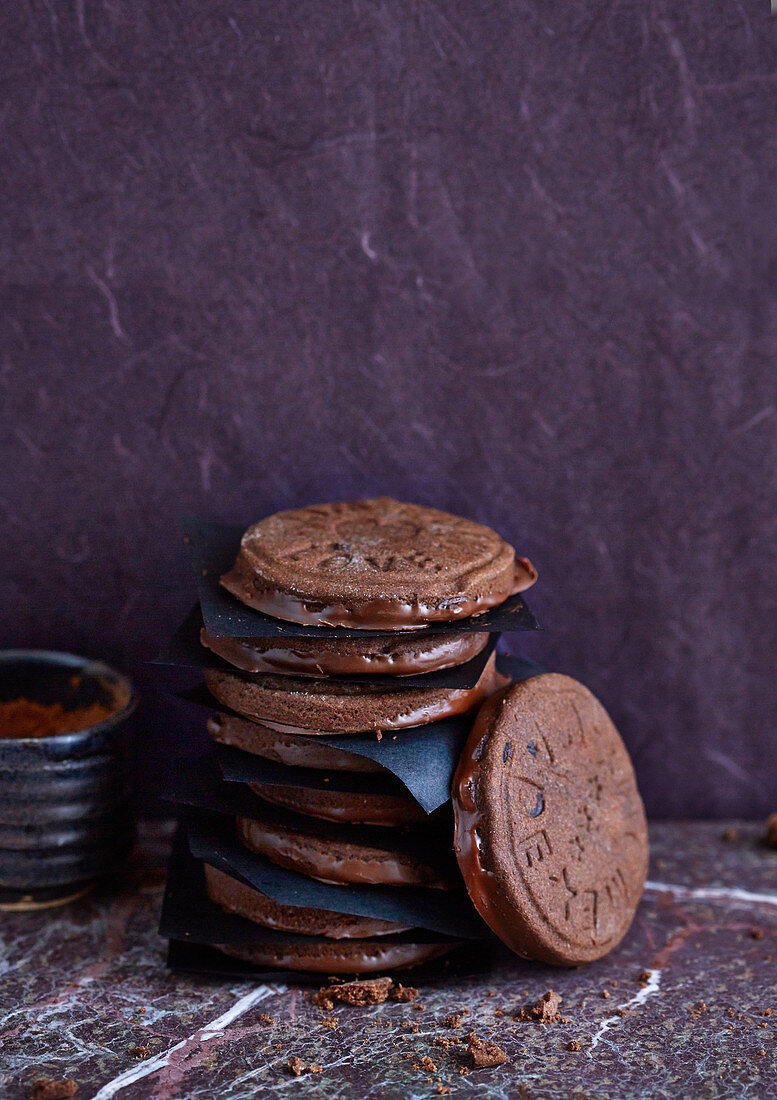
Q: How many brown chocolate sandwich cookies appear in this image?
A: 9